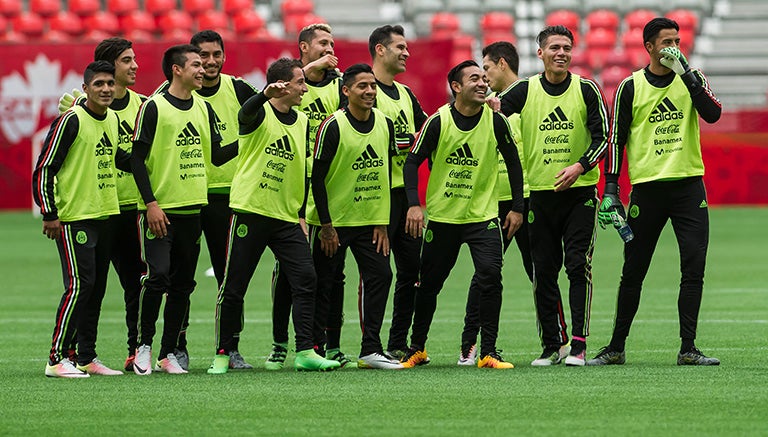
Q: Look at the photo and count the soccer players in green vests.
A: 12